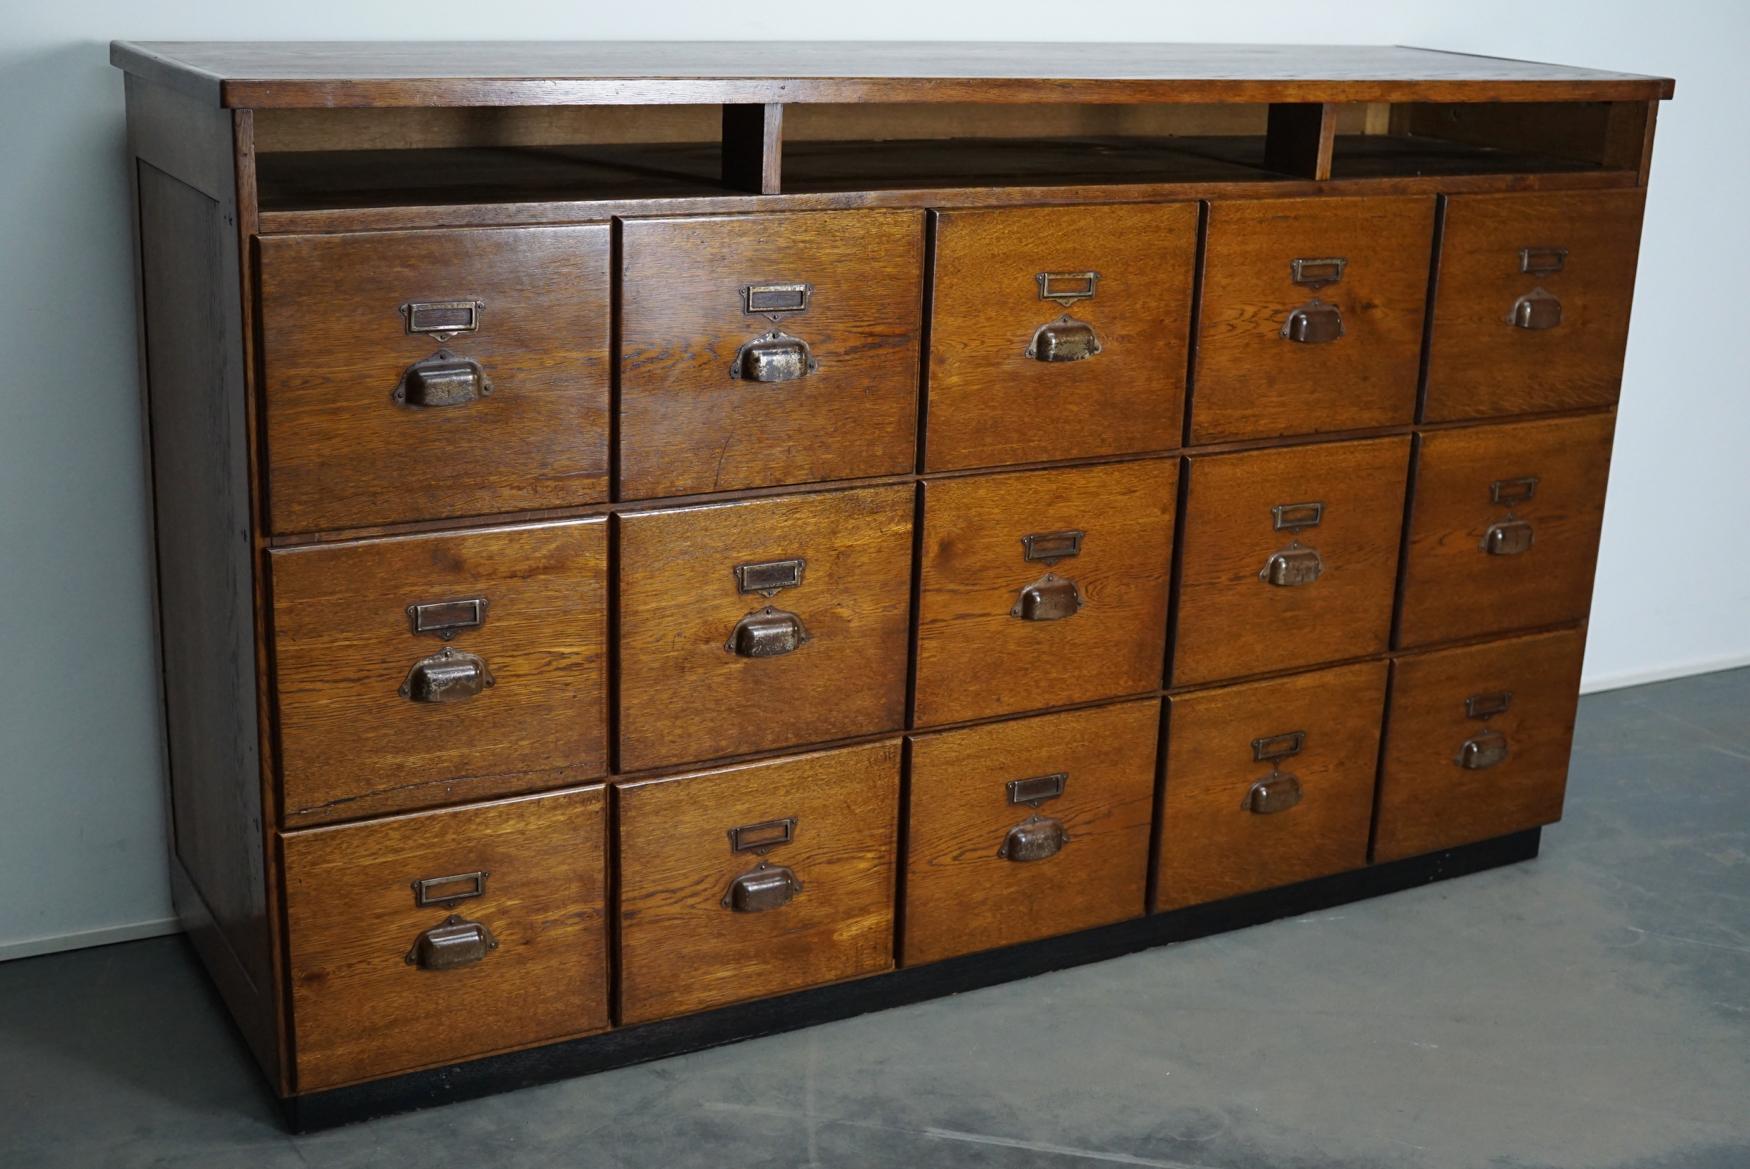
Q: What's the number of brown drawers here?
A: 15